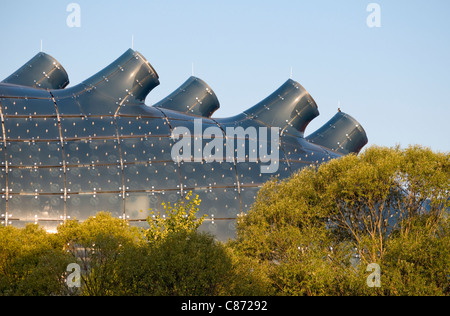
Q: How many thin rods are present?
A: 5